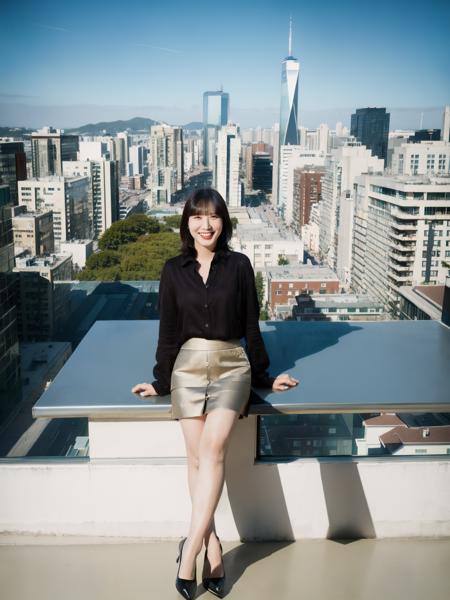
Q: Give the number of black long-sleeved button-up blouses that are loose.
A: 1